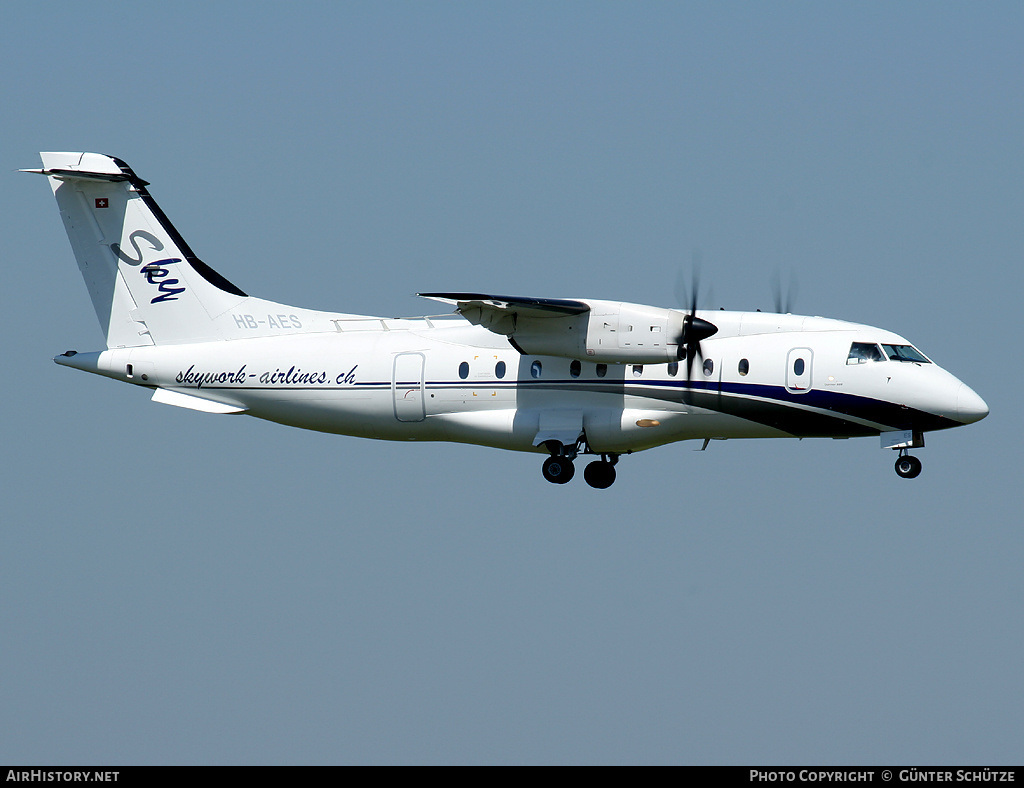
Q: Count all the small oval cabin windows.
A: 10